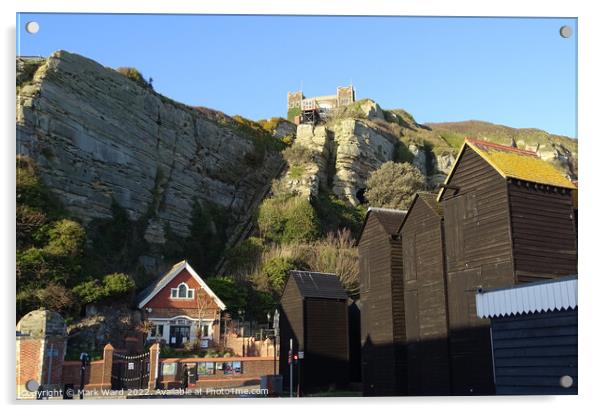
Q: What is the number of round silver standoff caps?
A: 4